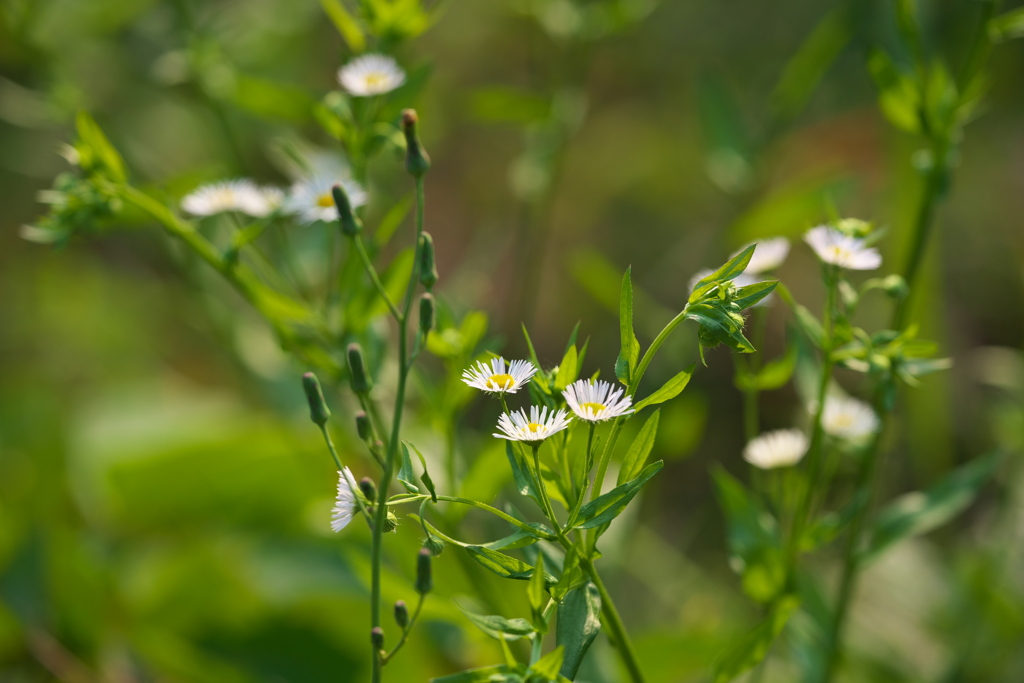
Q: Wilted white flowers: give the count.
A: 0